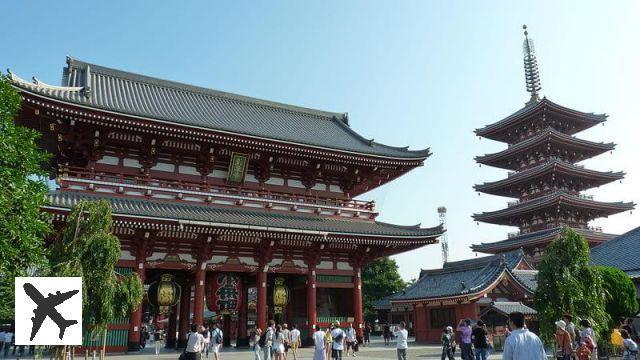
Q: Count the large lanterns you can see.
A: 3